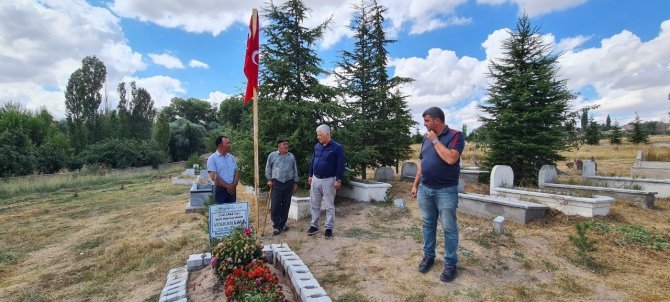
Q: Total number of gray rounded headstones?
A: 2